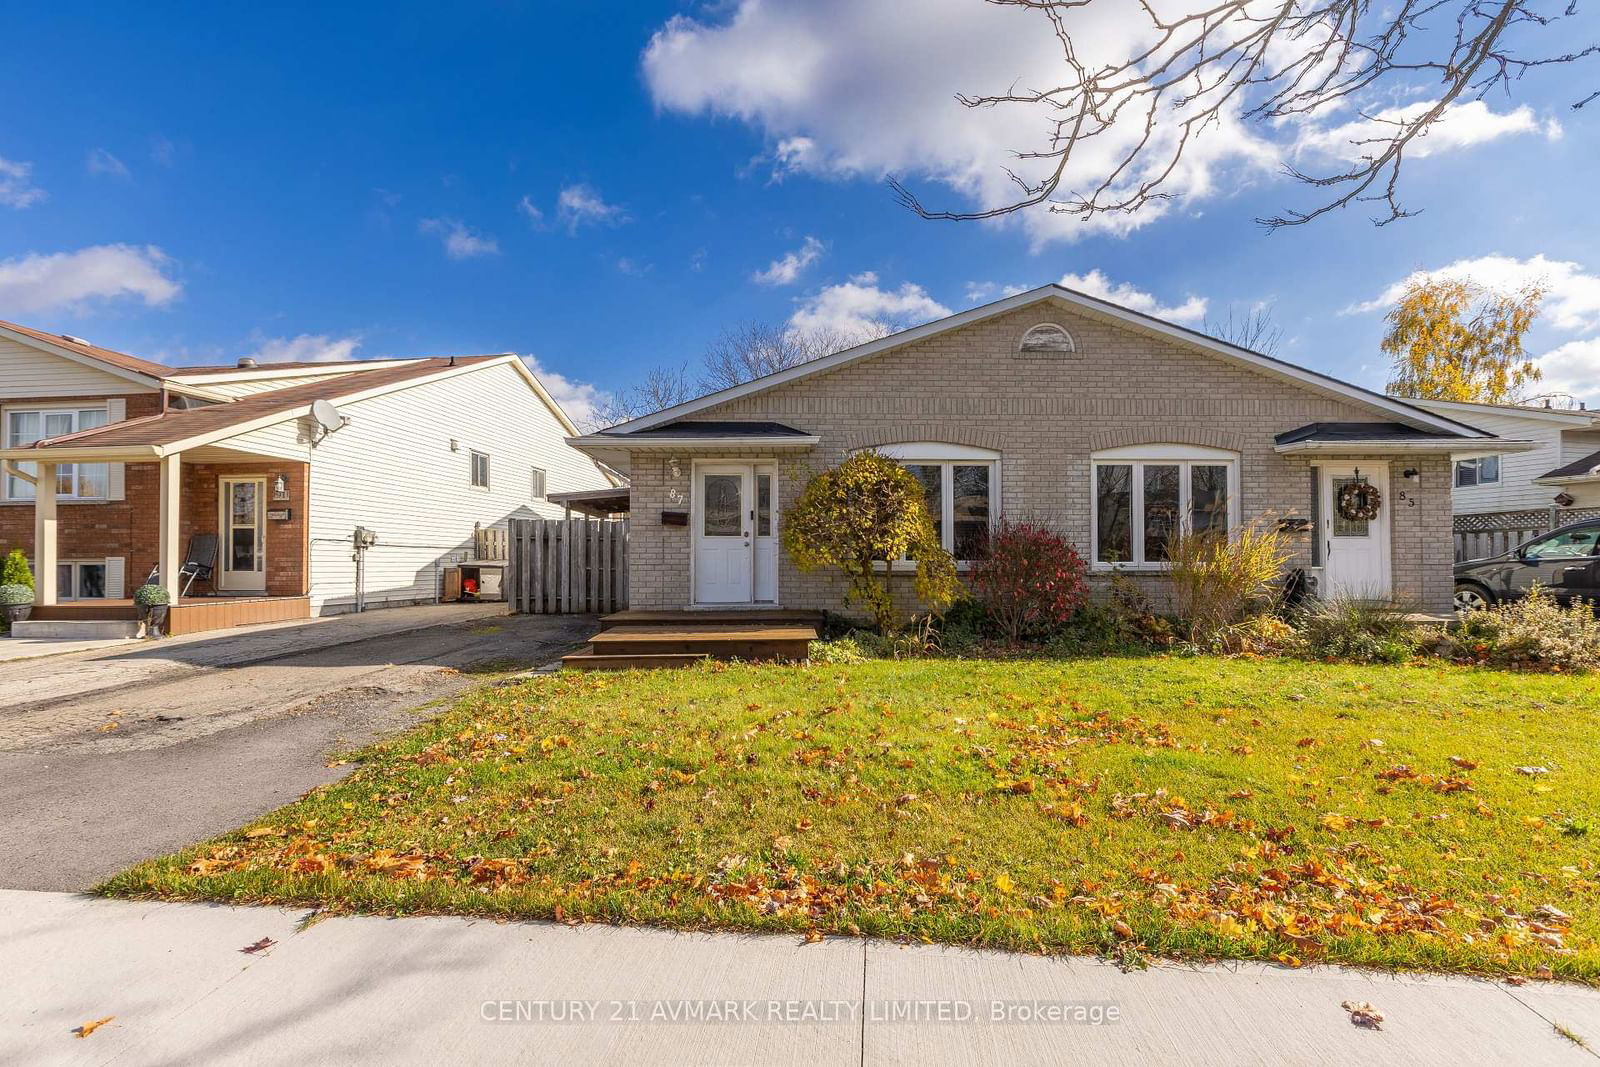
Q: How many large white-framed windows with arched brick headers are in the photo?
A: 2